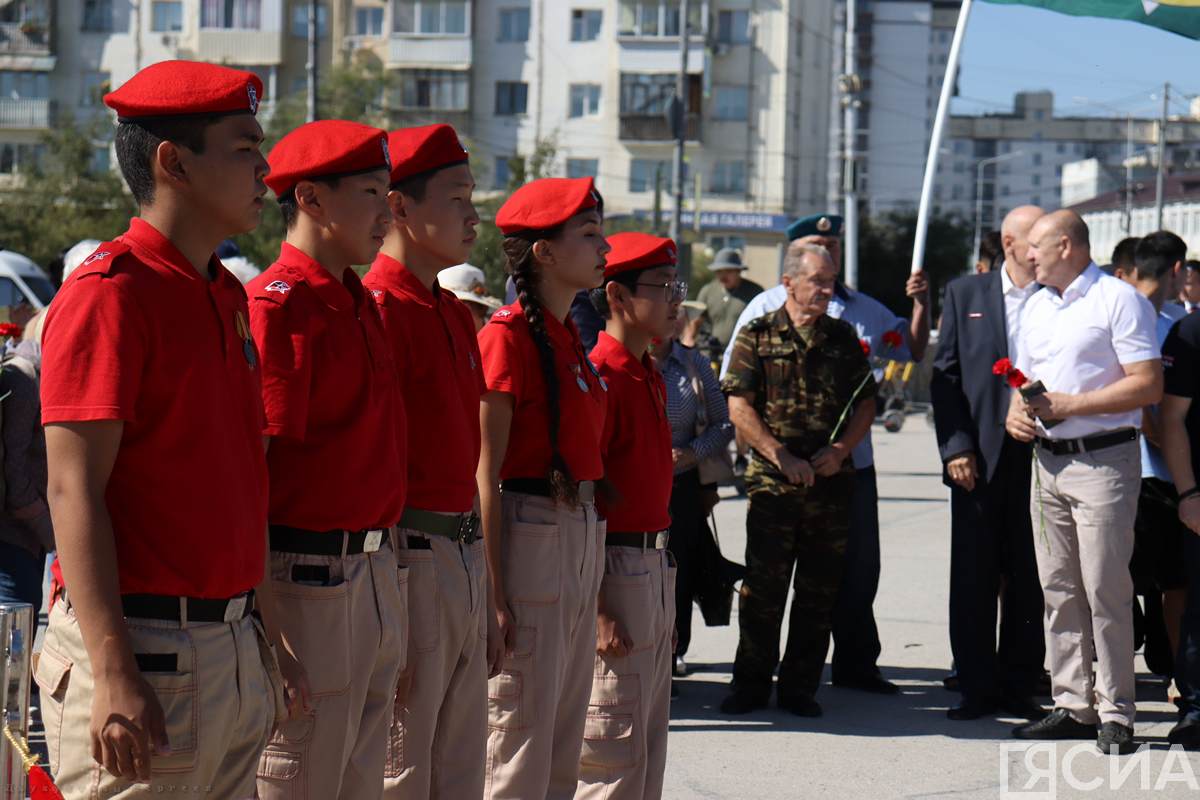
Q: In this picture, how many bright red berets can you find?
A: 5